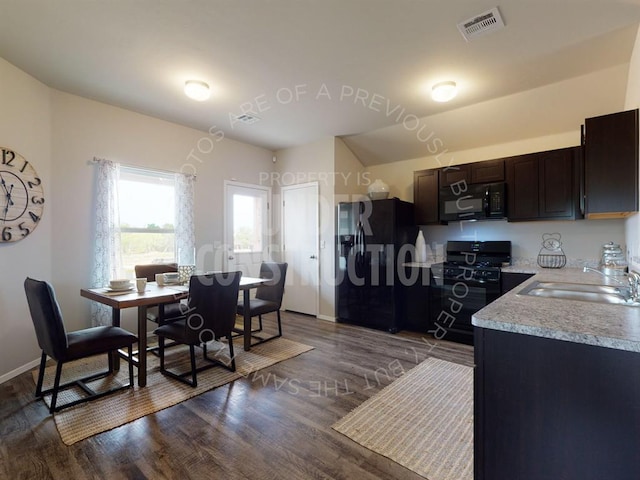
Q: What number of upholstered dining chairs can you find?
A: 4